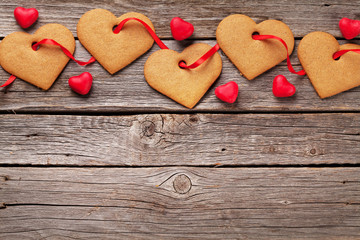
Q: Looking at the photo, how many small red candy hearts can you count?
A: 6